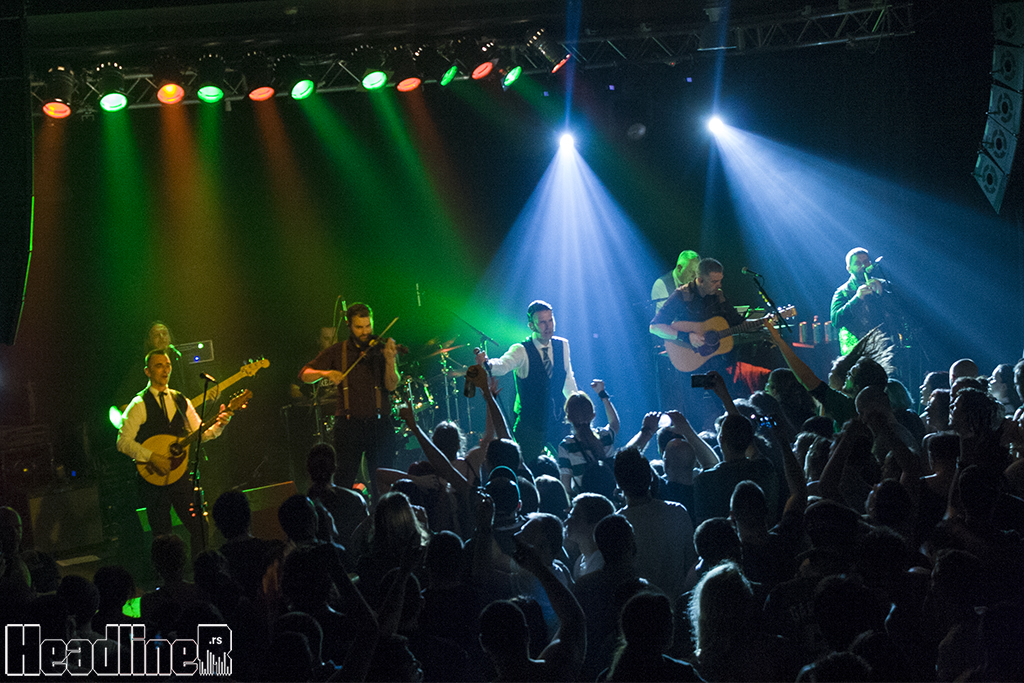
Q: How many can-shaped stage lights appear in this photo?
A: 12